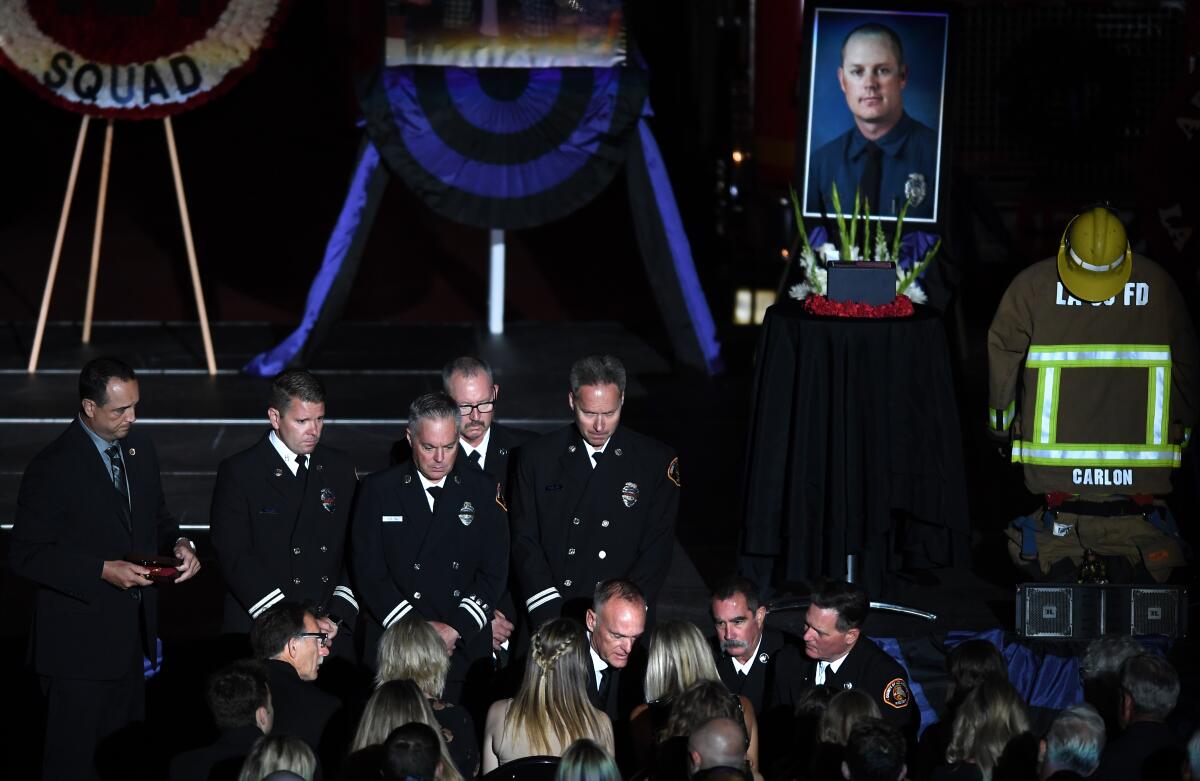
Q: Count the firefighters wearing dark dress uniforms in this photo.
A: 7